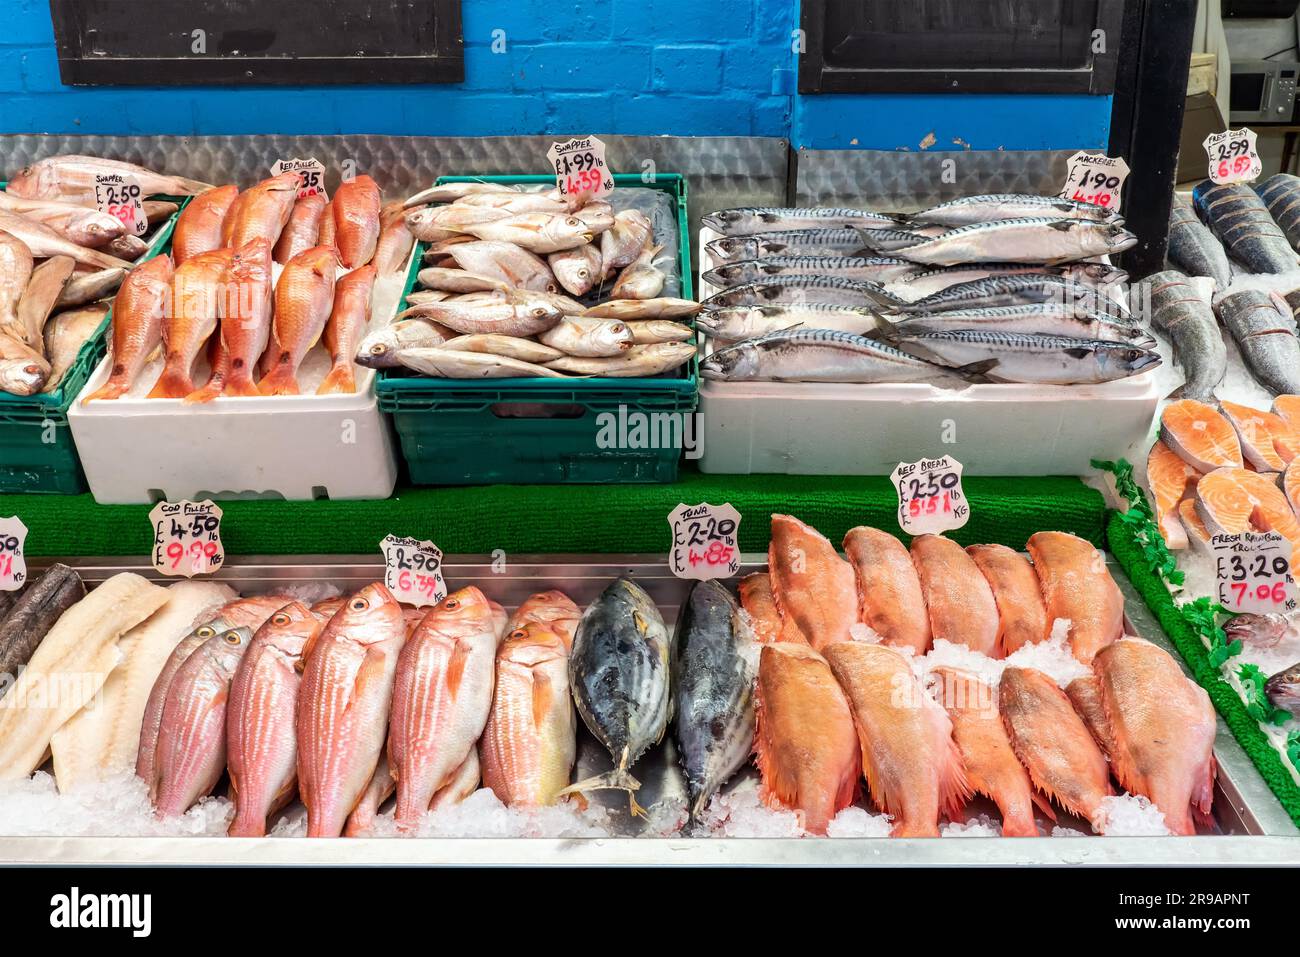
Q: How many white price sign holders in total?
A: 11